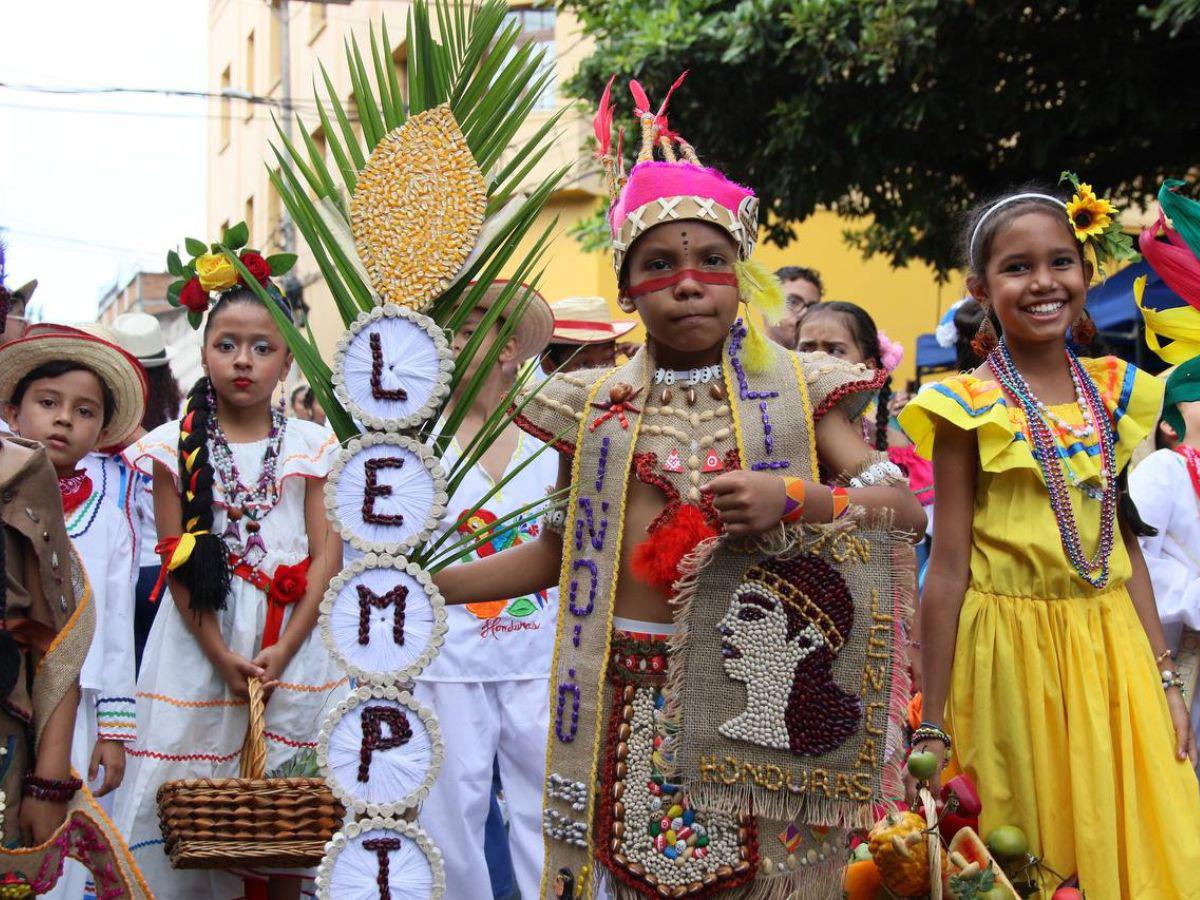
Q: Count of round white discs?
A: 5